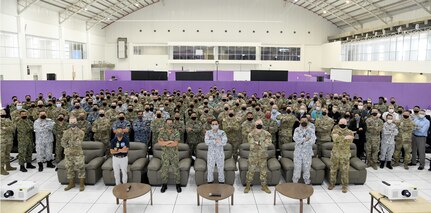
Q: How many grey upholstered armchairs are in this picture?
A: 7